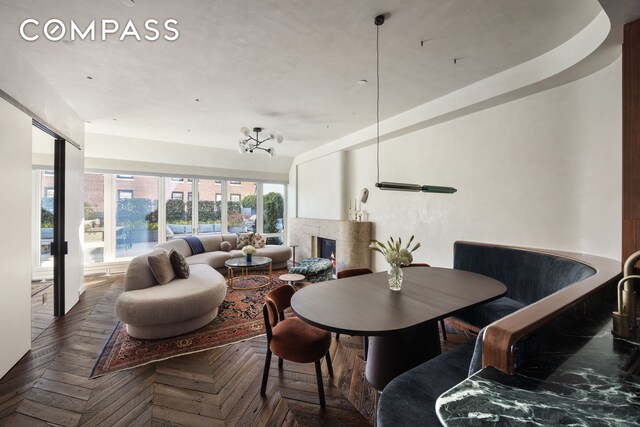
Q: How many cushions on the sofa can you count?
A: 5